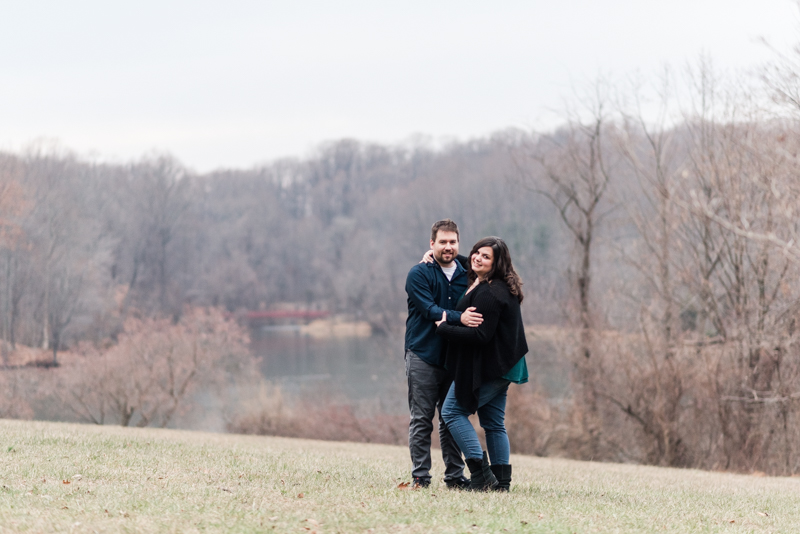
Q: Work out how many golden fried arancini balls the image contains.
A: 0